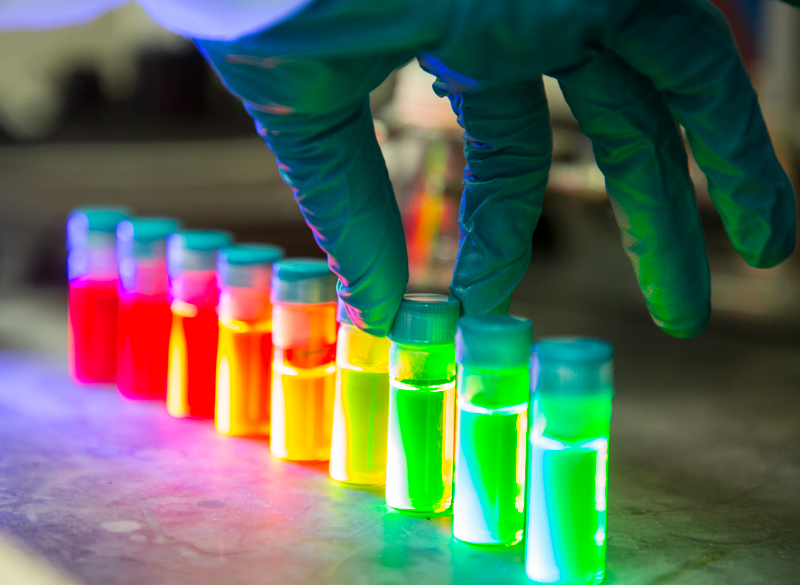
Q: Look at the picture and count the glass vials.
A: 9